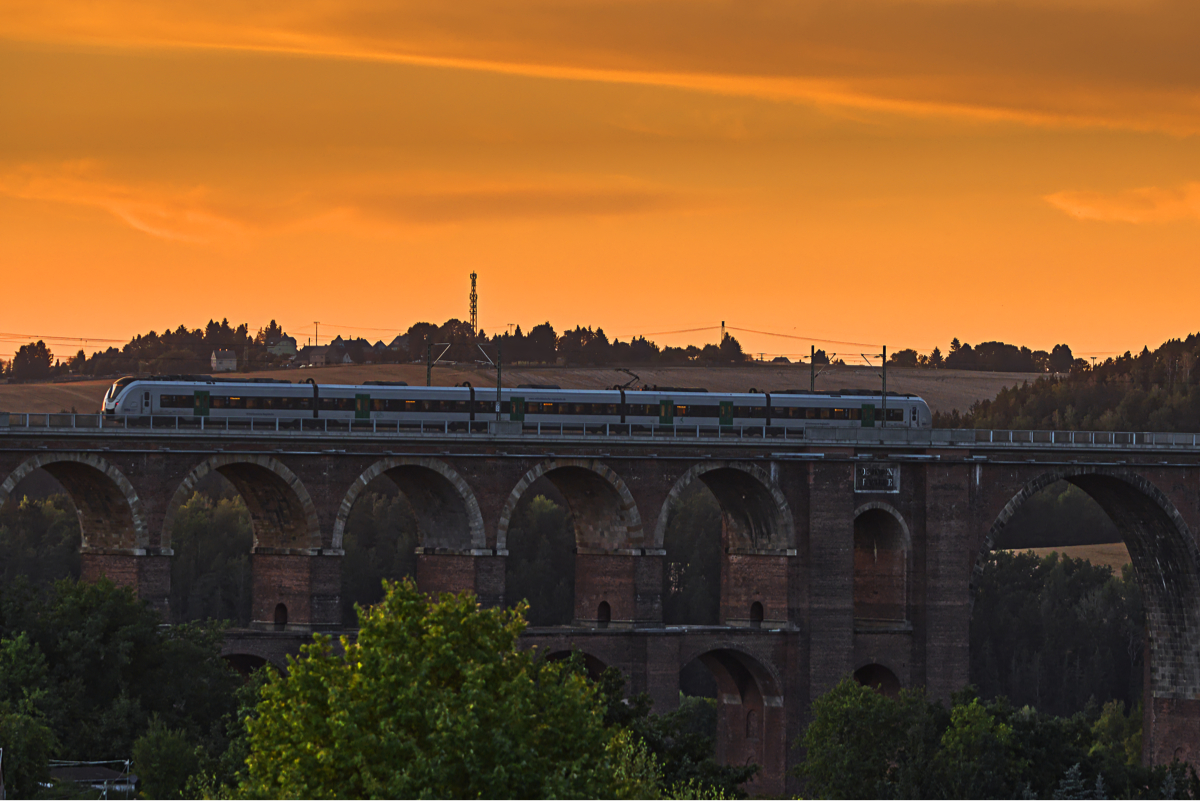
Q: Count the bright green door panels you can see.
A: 6